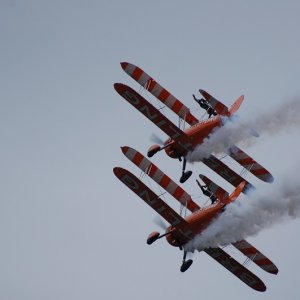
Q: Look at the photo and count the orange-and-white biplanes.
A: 2